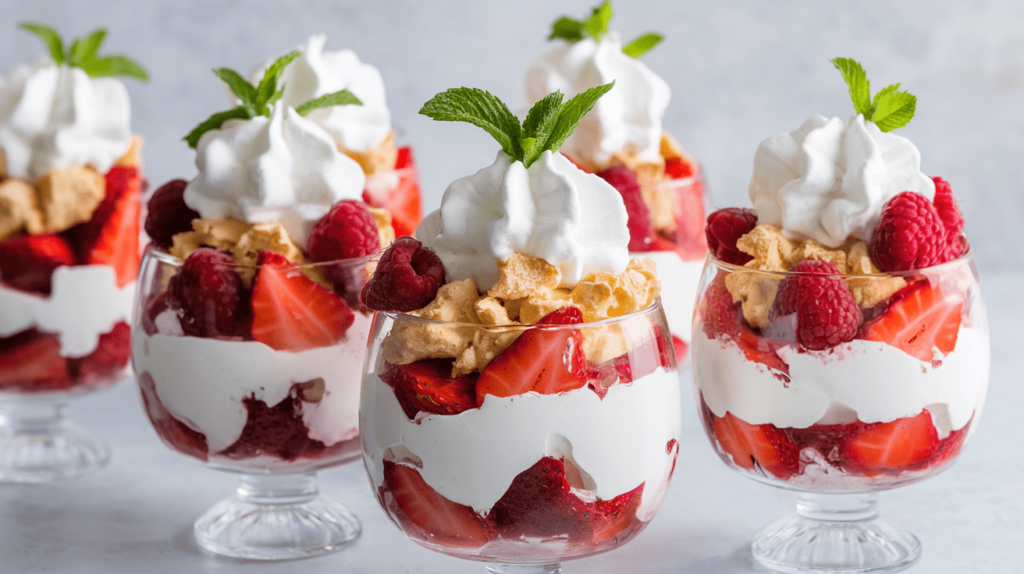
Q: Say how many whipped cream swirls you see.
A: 6